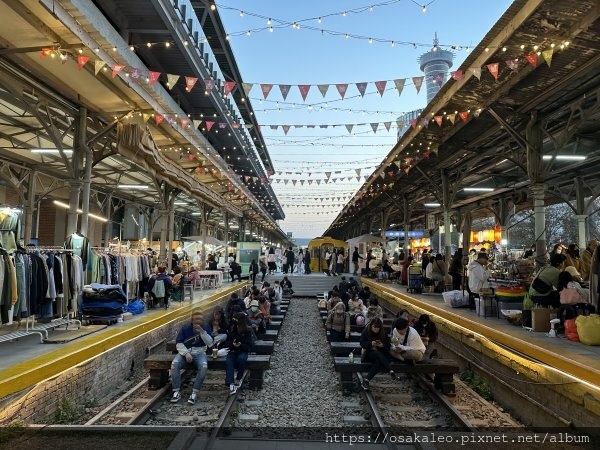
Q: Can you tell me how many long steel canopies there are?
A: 2